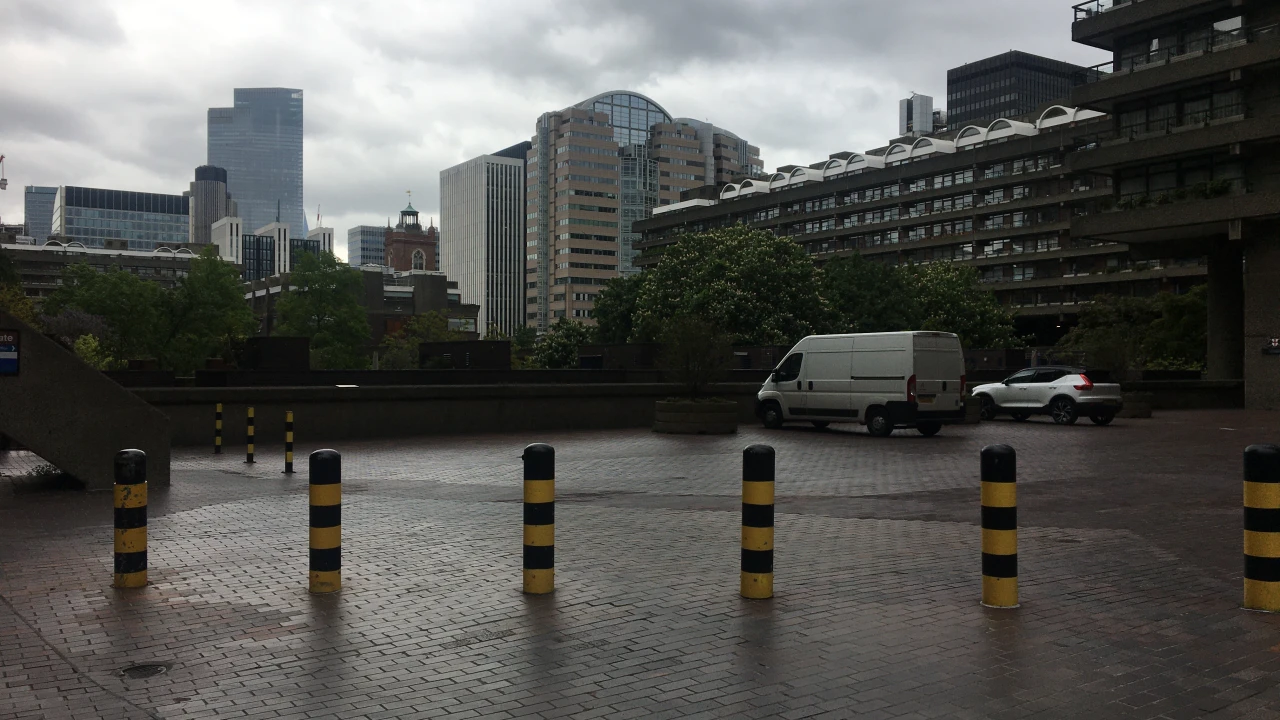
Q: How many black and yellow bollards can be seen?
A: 9